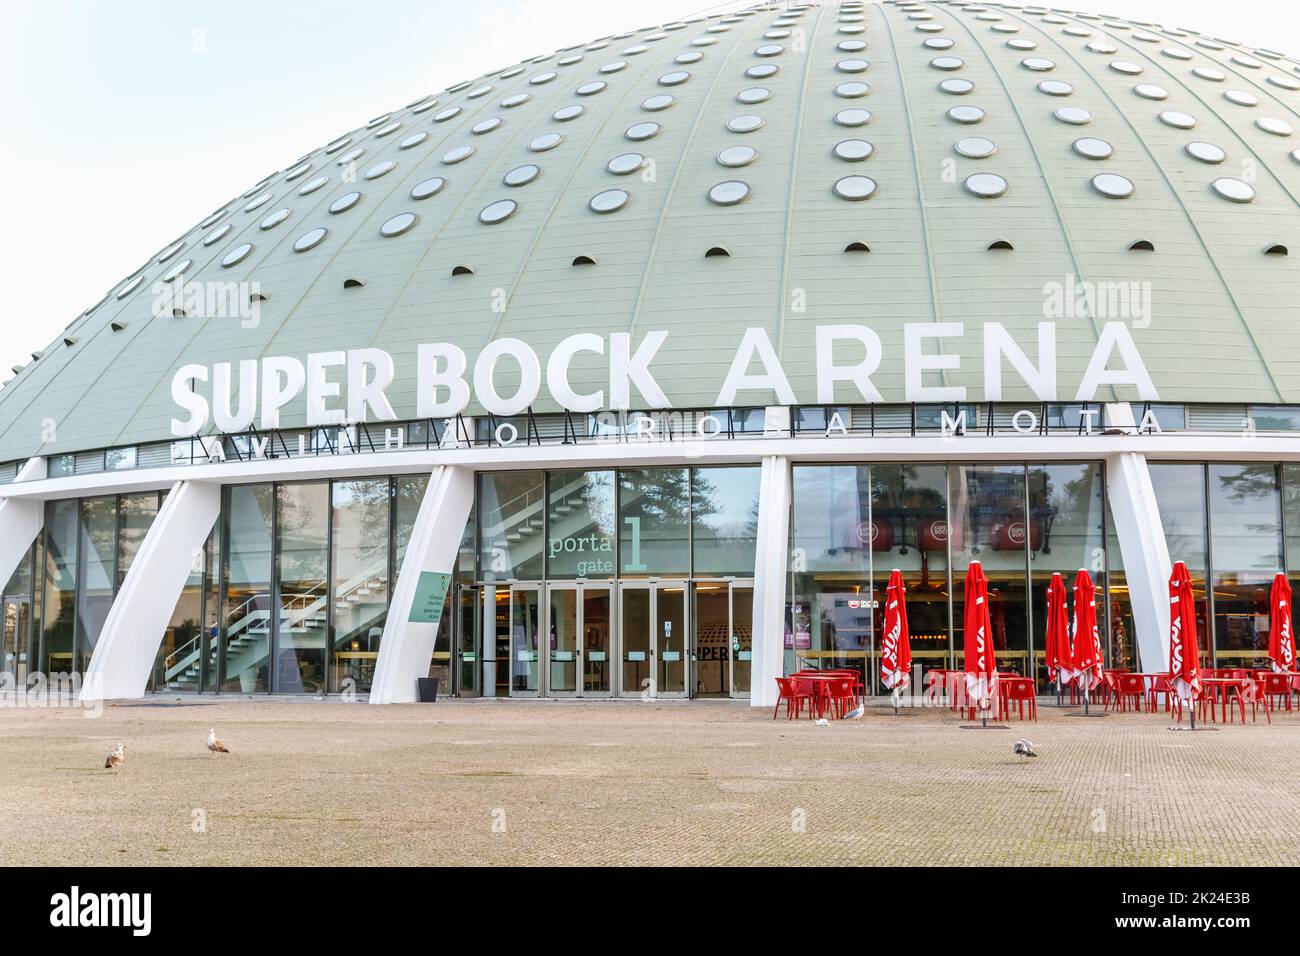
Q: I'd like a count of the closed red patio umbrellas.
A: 6